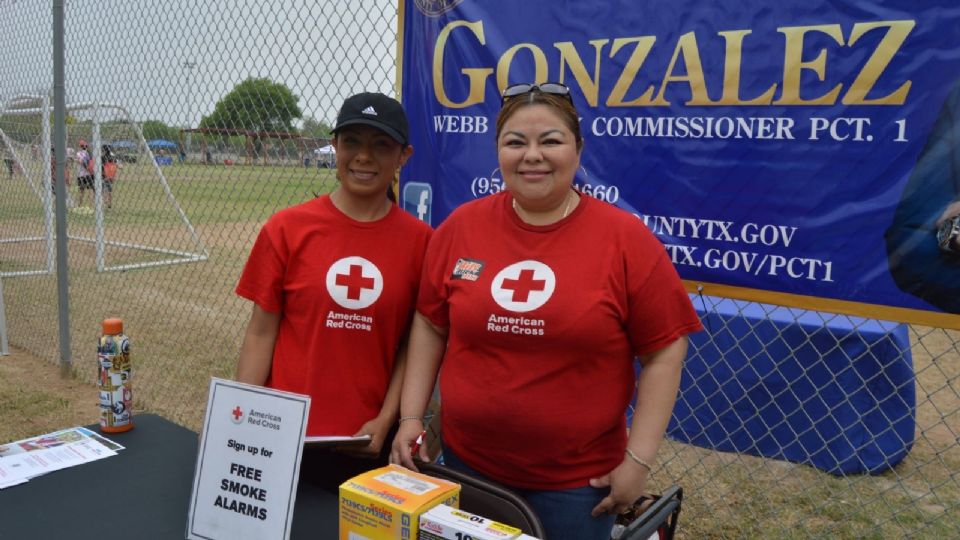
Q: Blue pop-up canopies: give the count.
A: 2